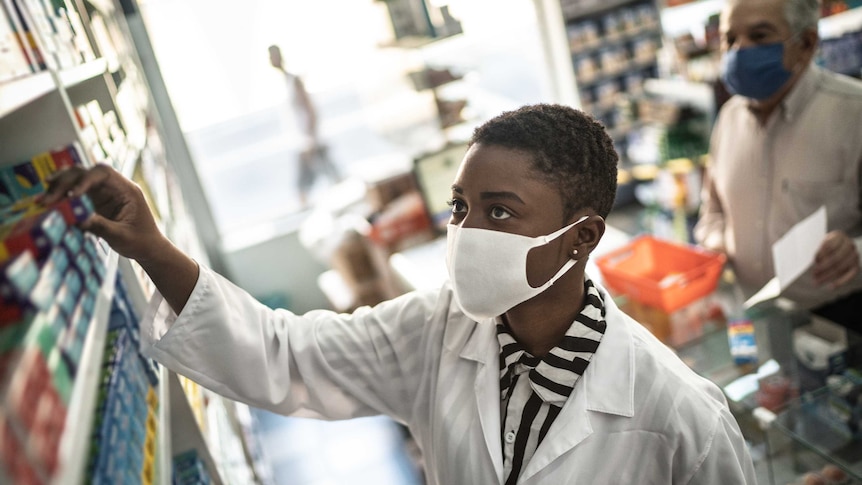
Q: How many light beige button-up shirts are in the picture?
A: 1